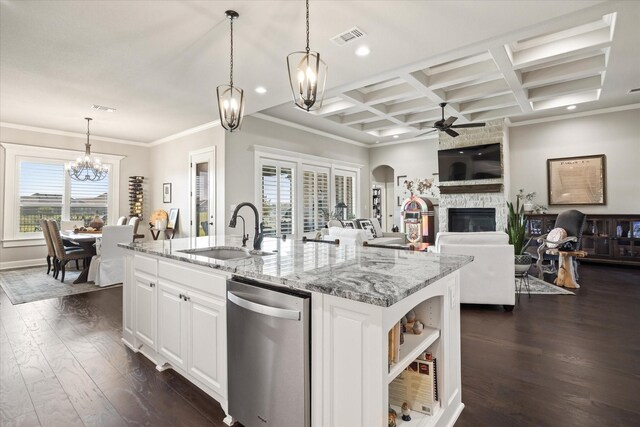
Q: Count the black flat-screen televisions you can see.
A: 1